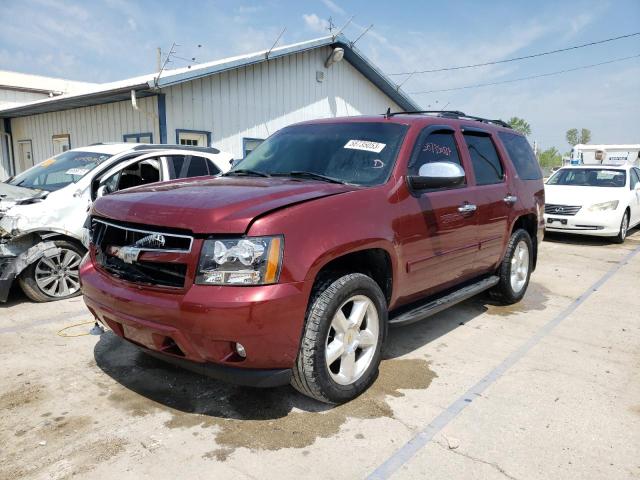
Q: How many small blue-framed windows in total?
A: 3